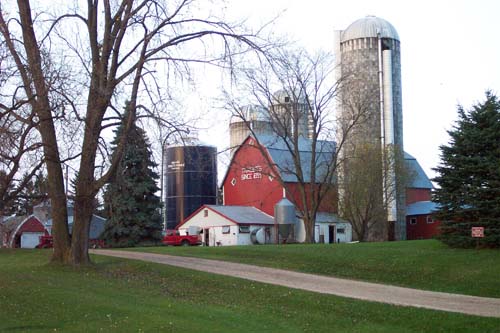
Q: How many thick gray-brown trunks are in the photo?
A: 2